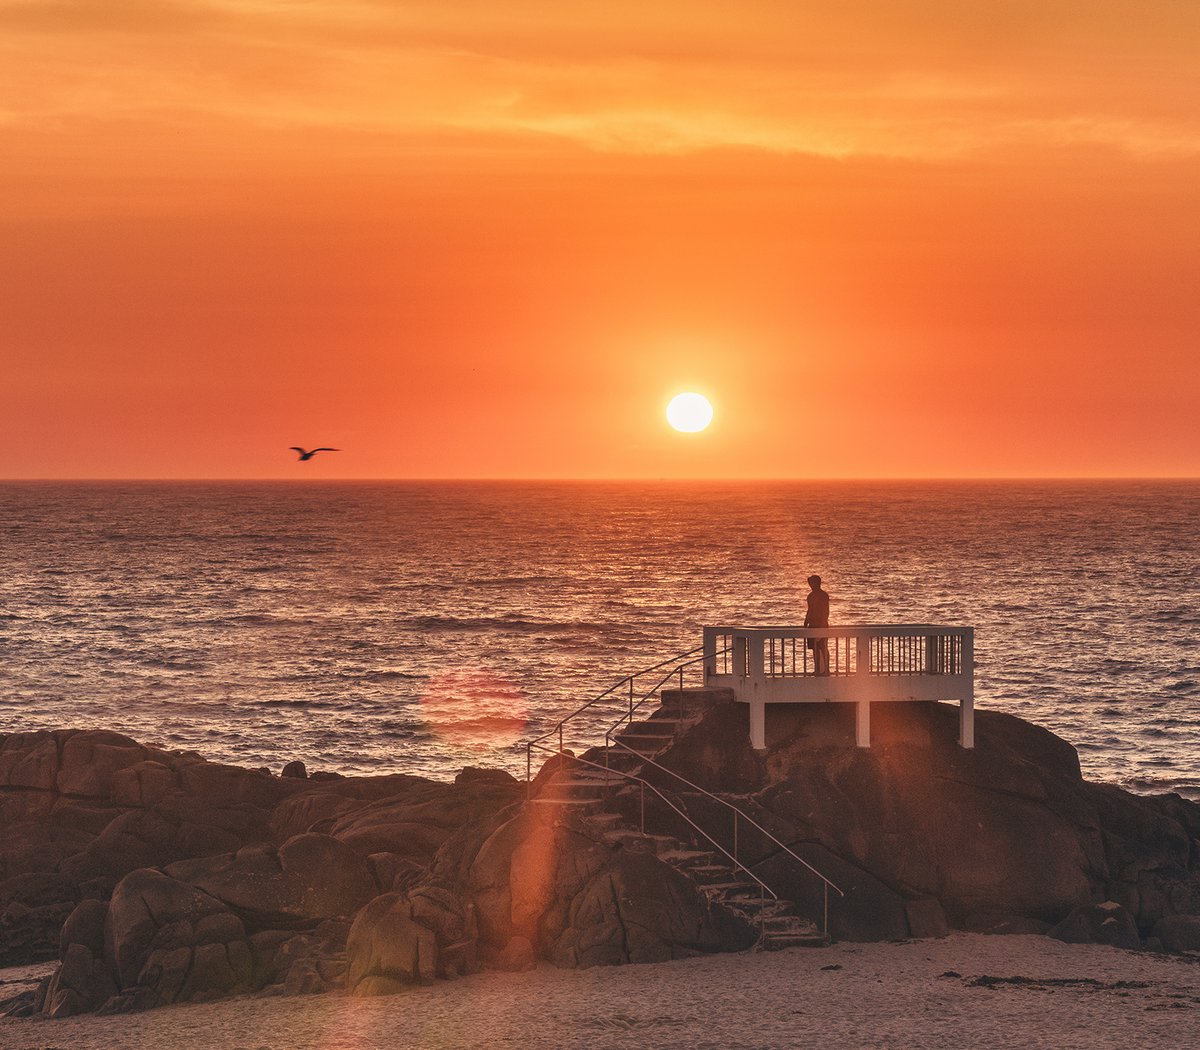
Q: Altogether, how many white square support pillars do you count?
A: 3